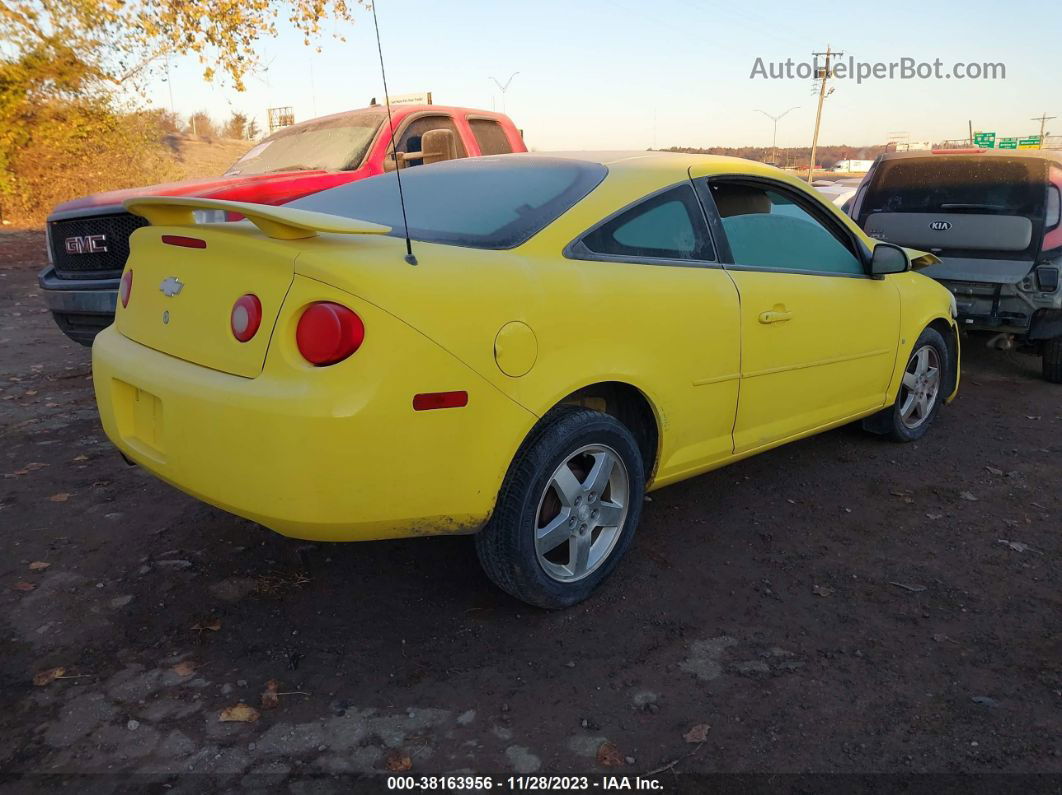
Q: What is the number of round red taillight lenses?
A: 3